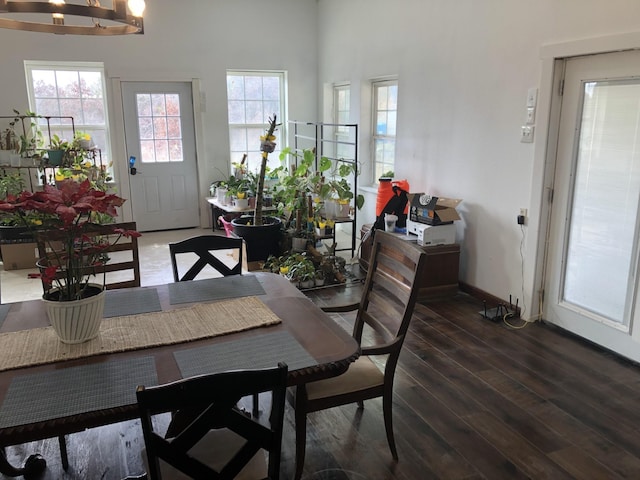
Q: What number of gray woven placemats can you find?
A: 5